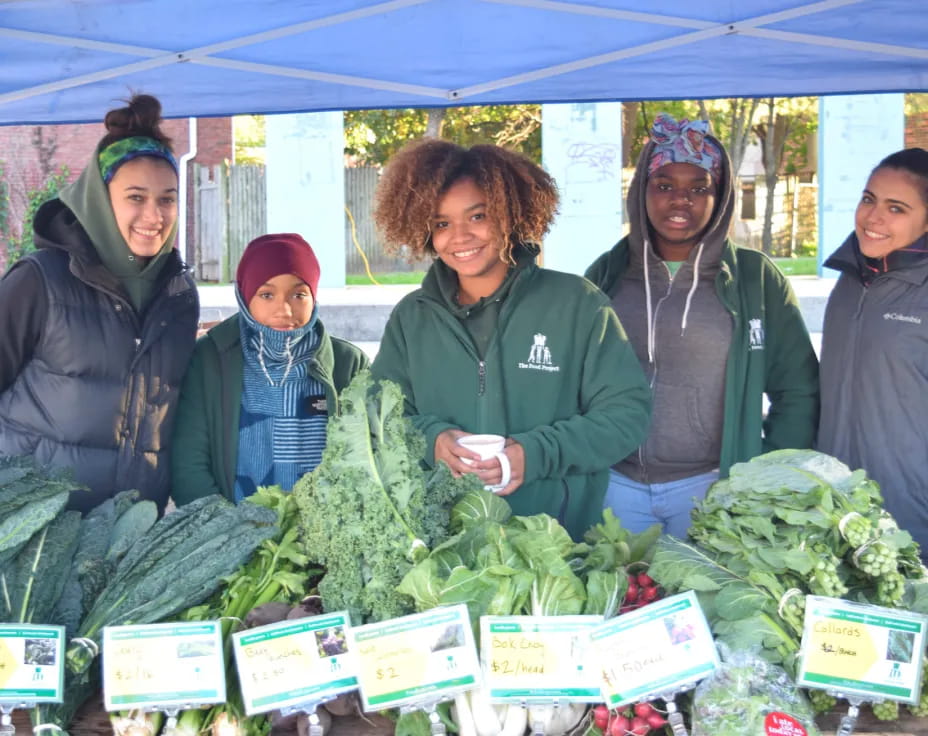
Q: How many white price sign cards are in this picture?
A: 7